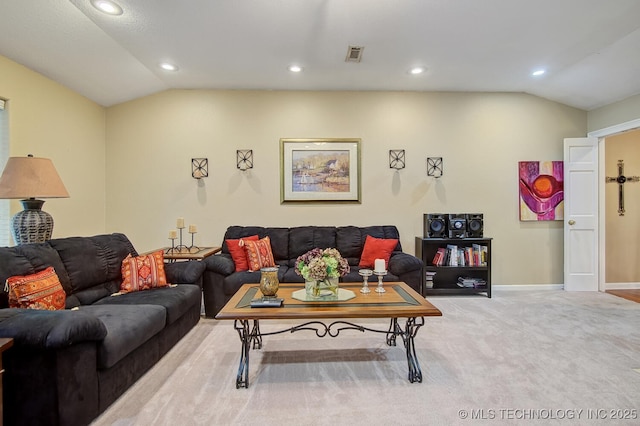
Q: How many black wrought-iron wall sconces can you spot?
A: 4